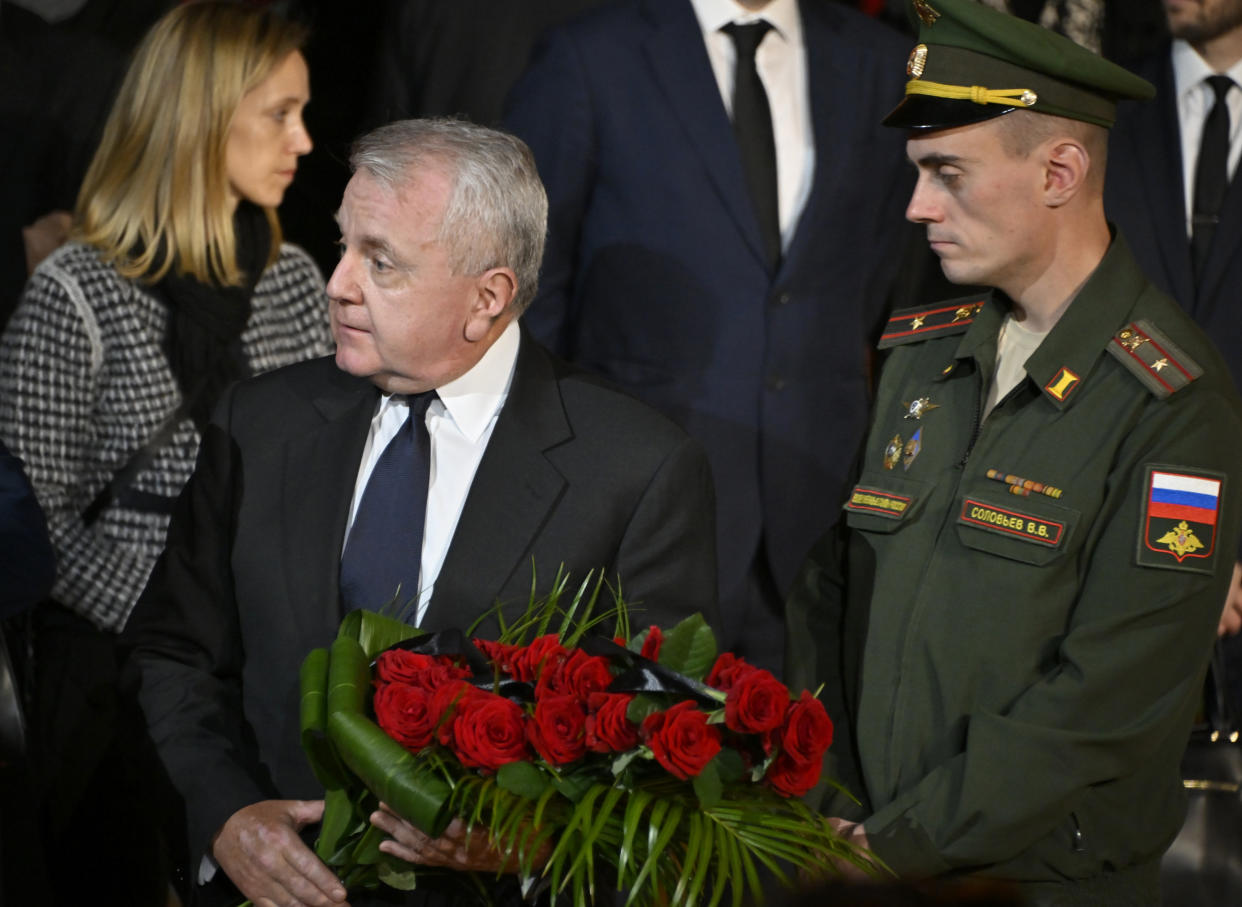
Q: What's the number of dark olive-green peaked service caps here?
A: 1